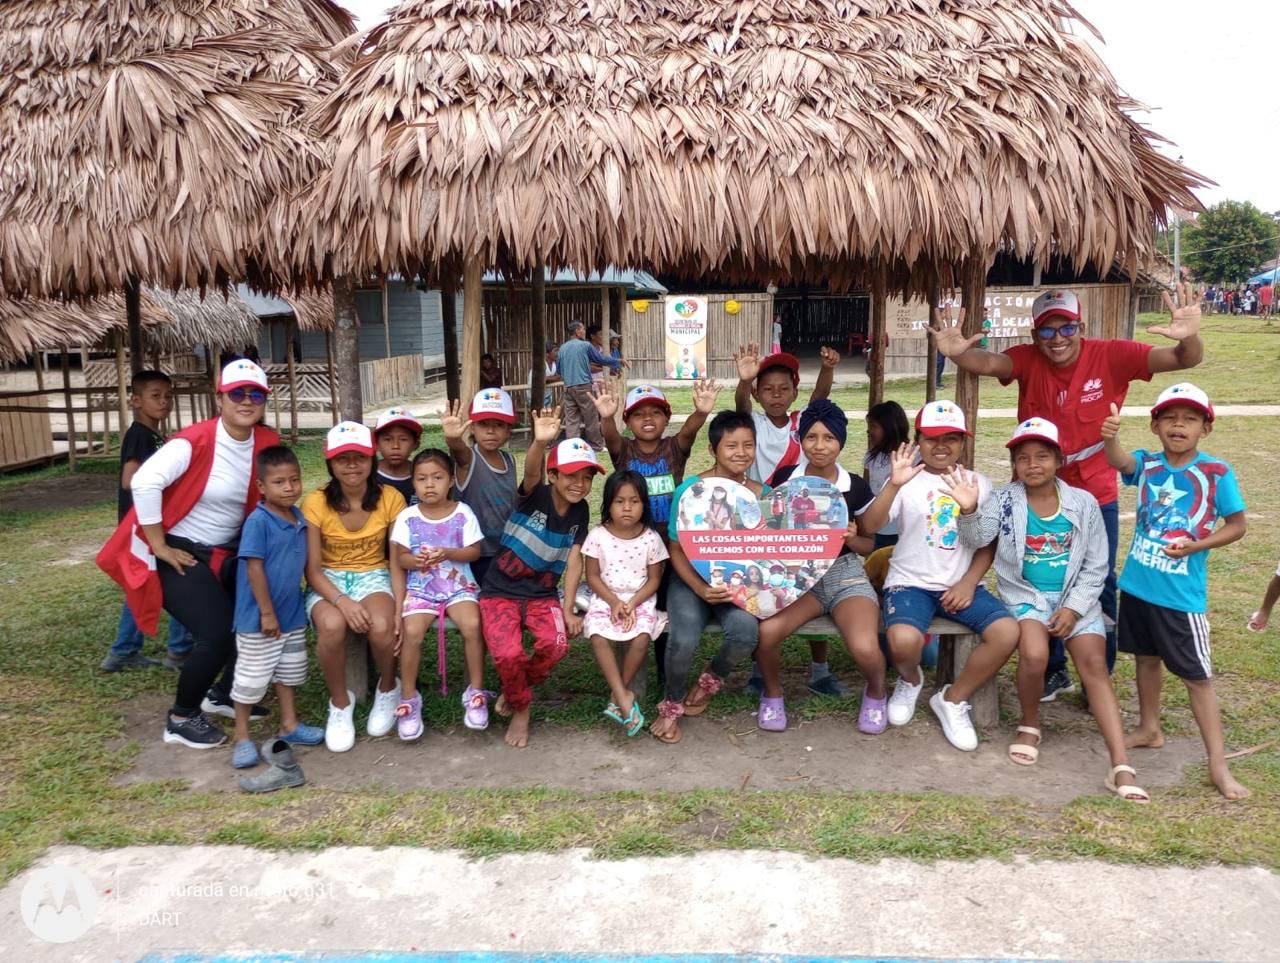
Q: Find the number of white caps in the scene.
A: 10